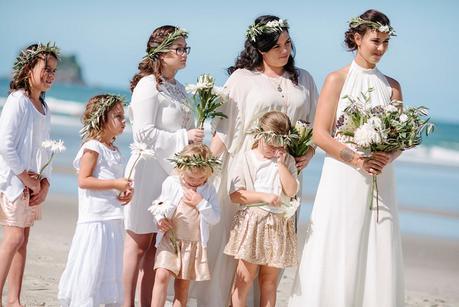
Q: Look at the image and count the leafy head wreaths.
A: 7